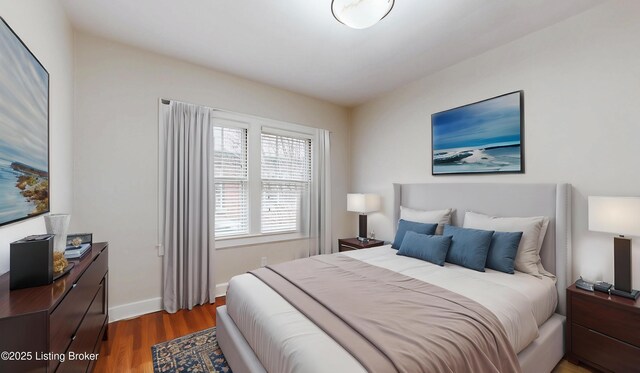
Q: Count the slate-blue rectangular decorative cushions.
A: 4